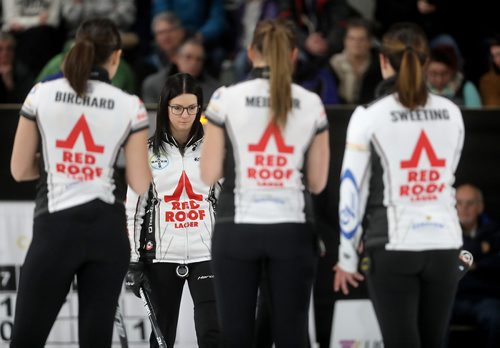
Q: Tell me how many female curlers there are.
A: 4